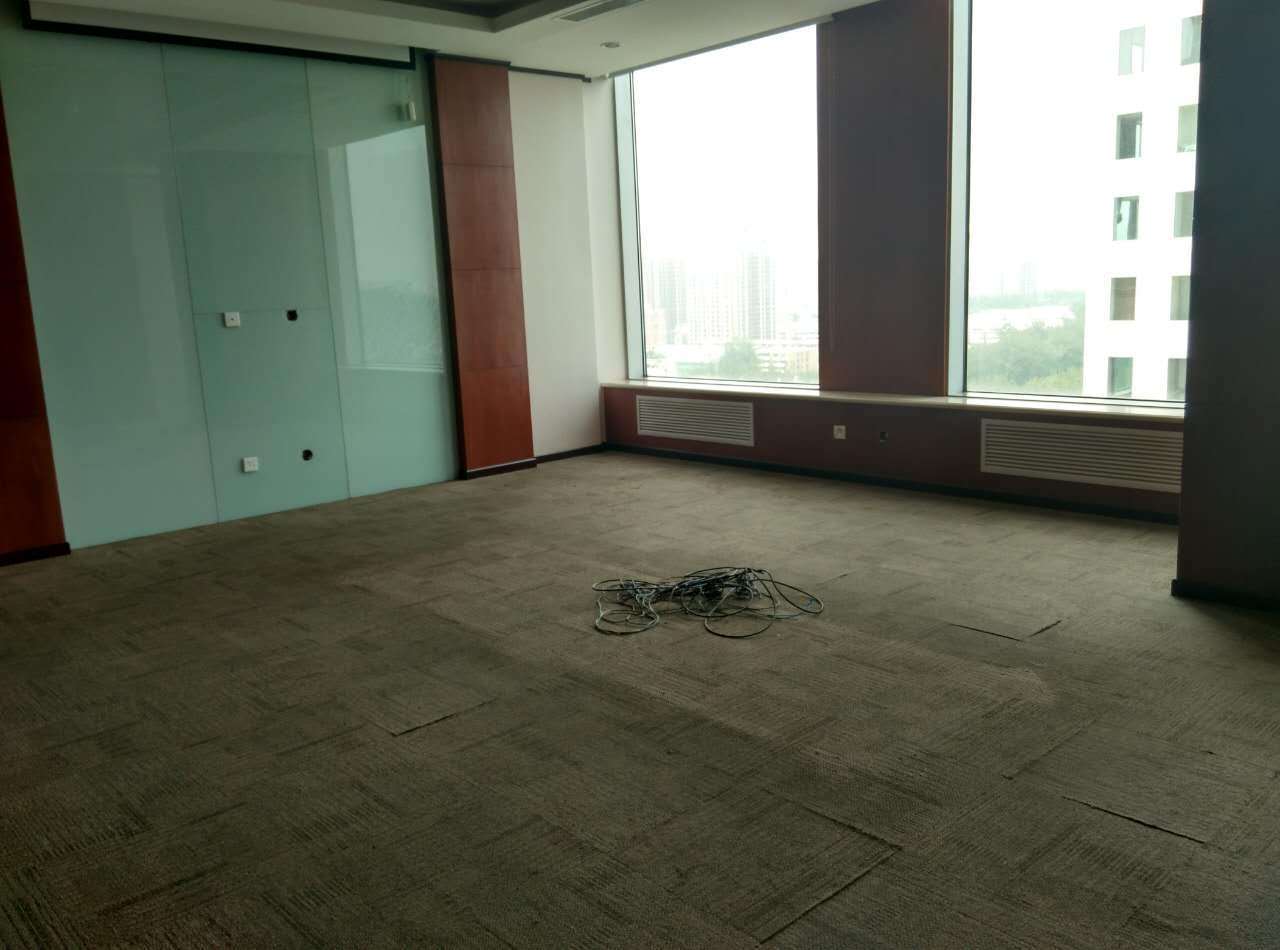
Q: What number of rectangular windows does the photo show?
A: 2